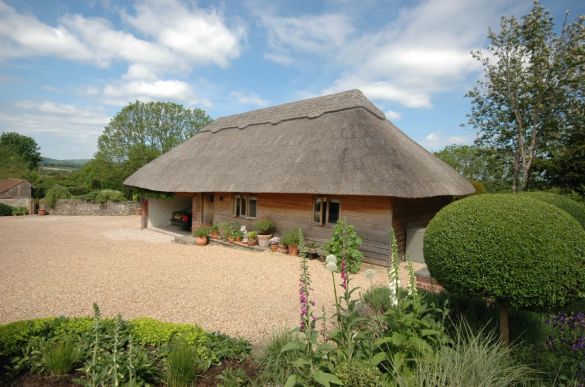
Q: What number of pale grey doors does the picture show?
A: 1